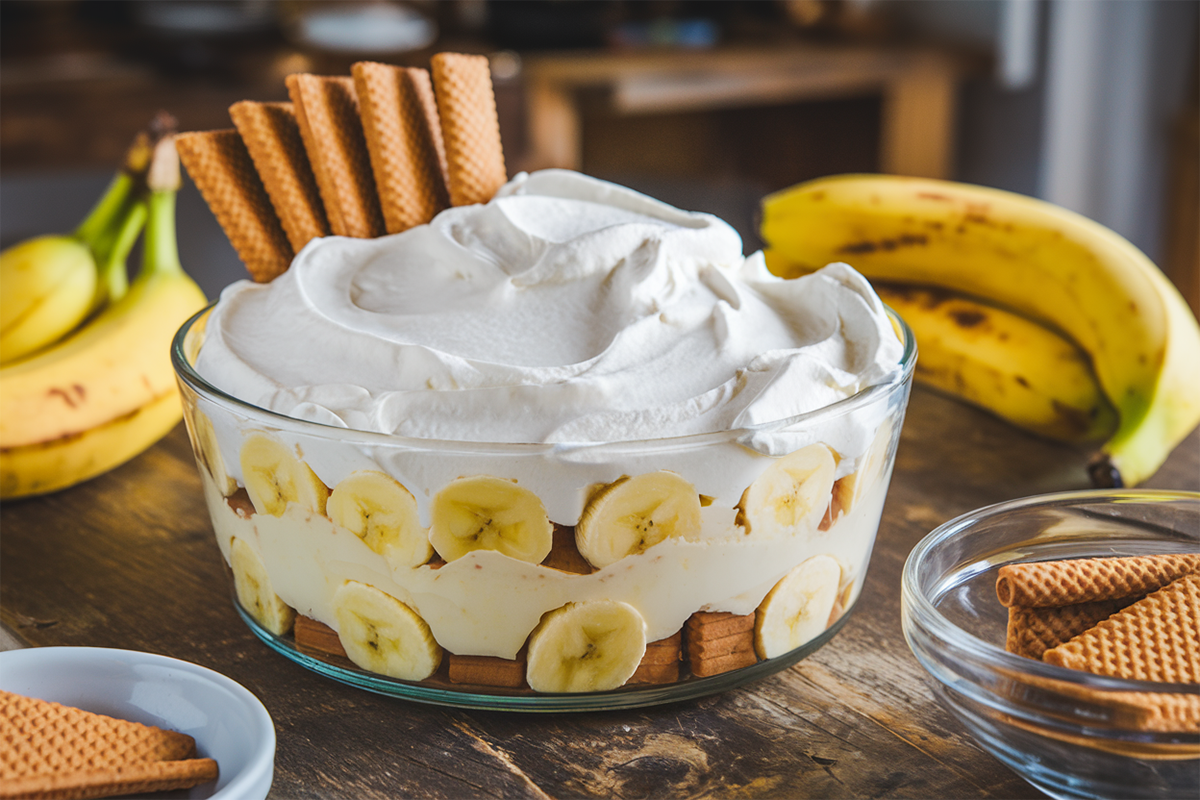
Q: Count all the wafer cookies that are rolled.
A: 1